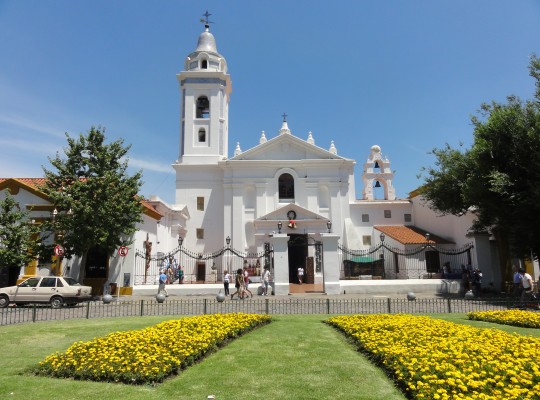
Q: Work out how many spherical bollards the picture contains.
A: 5